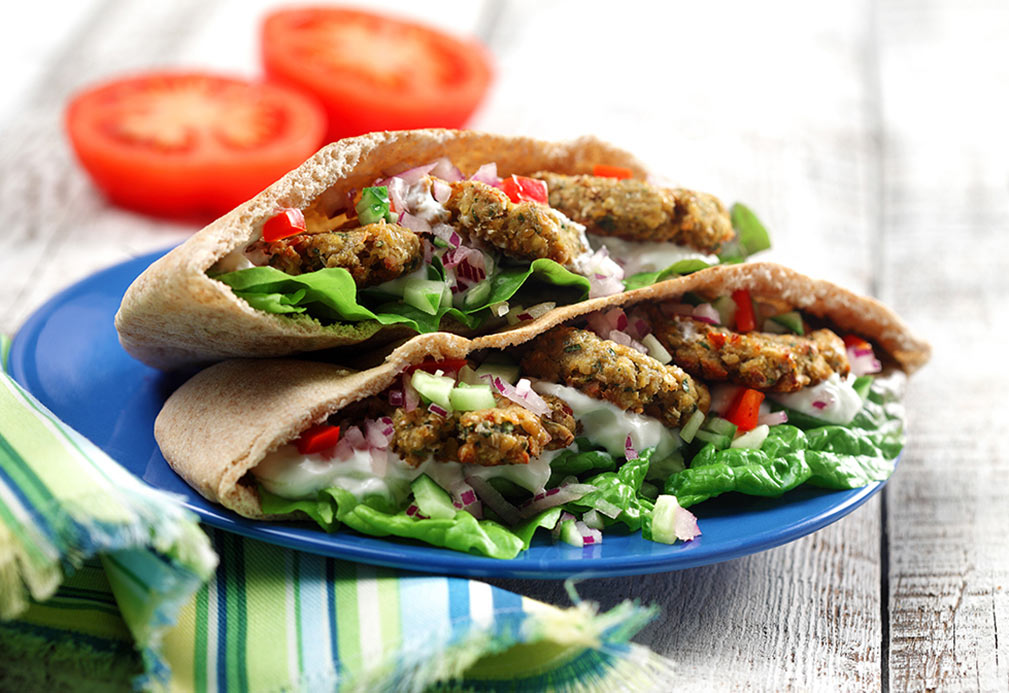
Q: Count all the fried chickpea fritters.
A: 6